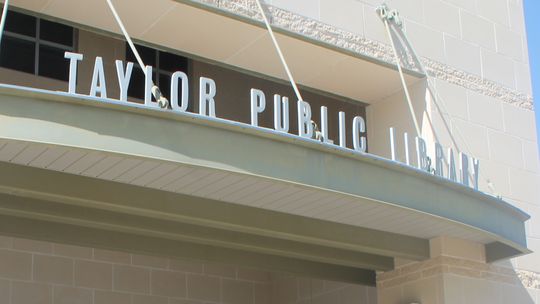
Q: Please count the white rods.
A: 5